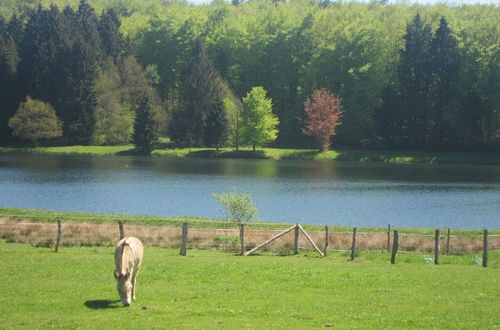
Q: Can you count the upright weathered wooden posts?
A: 12